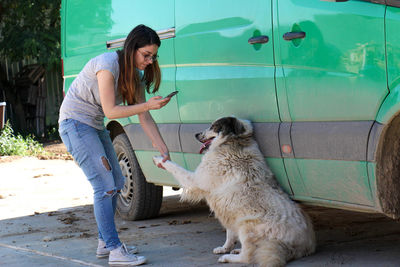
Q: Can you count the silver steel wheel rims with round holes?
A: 1